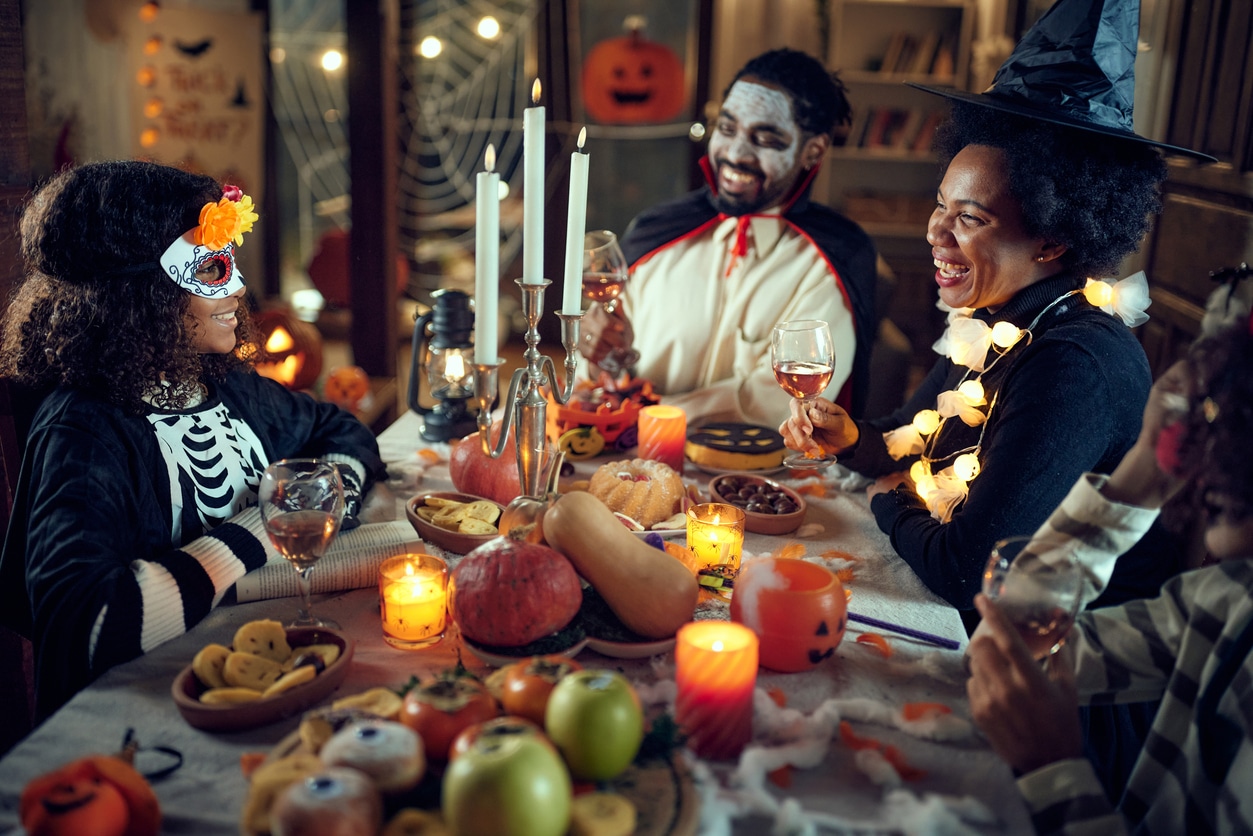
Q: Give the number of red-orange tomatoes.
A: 3